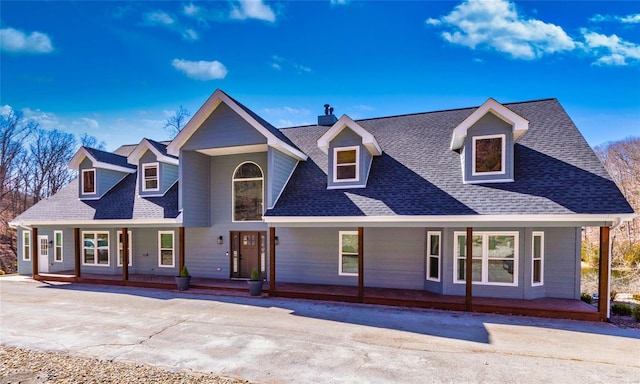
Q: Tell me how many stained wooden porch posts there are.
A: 8